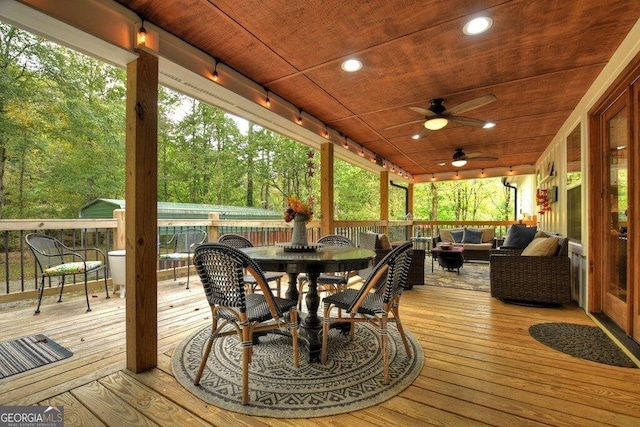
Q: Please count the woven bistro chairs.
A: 4